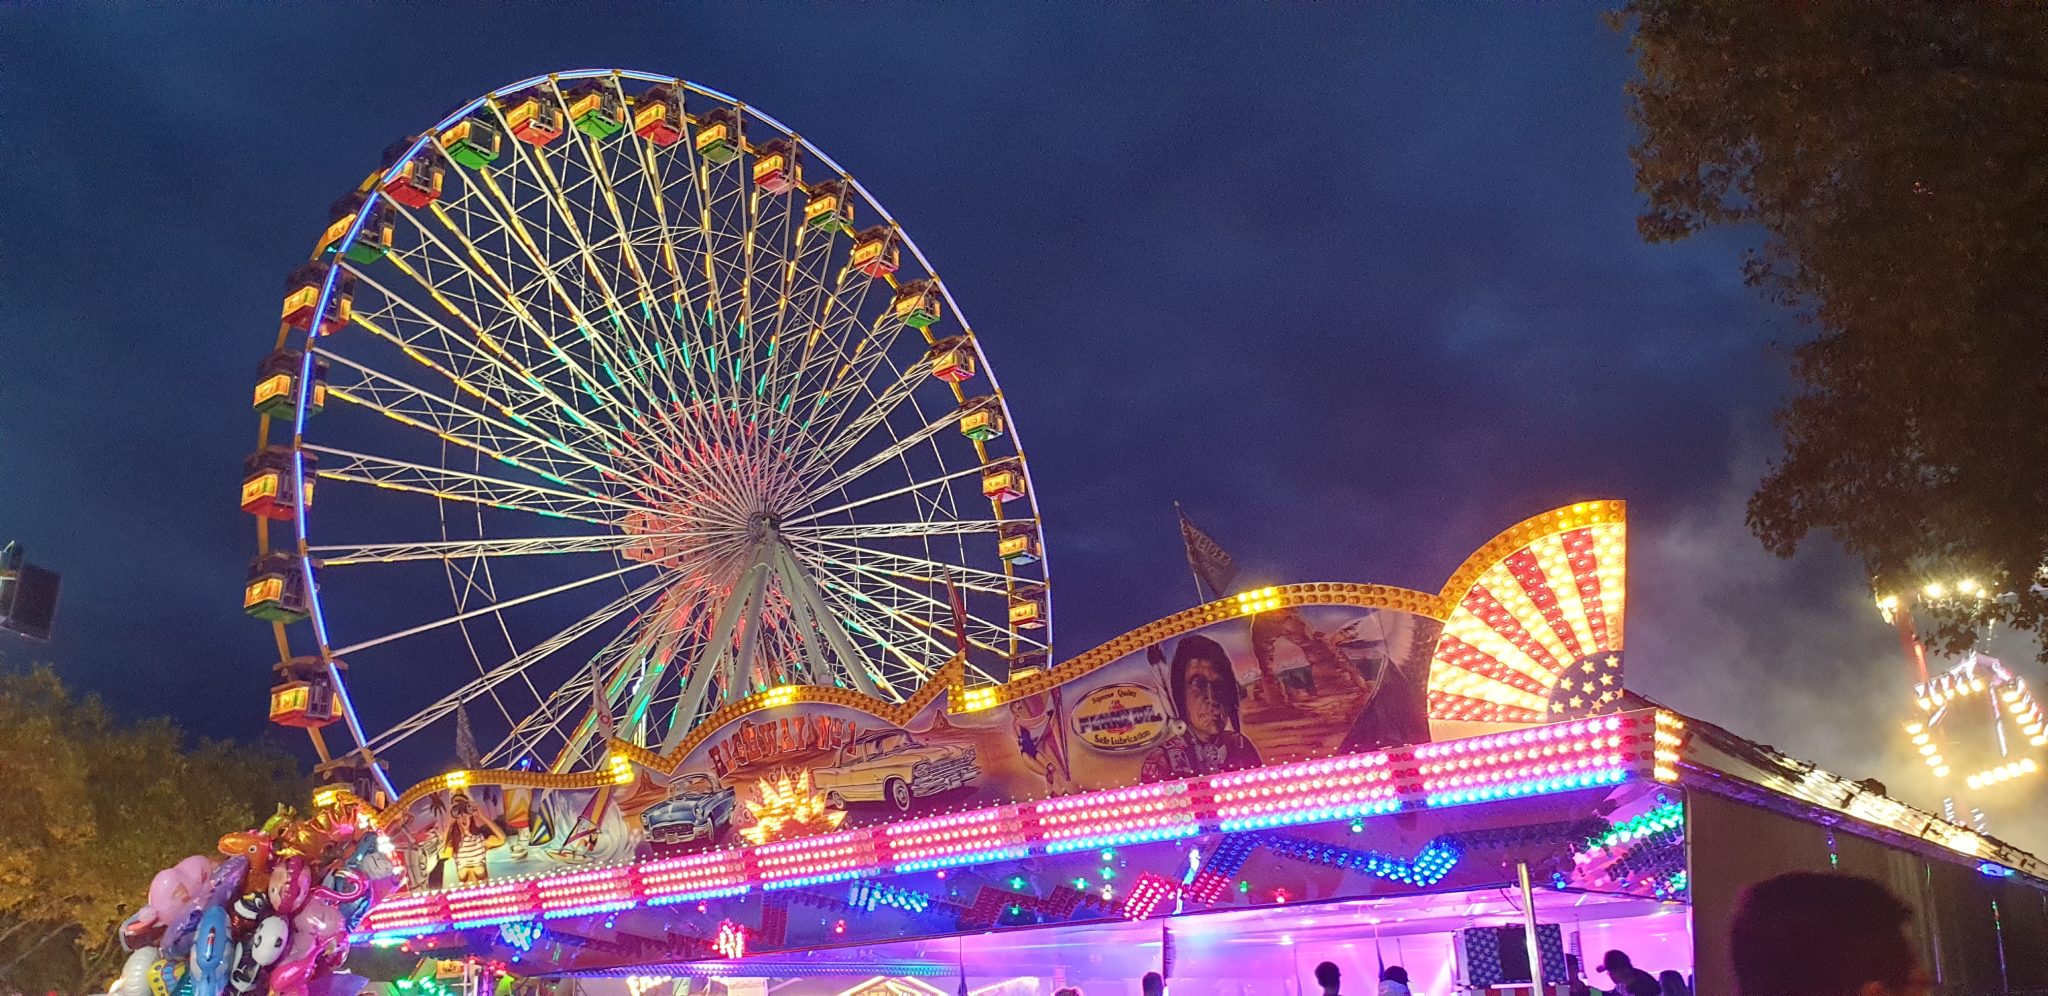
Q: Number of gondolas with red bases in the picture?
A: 11